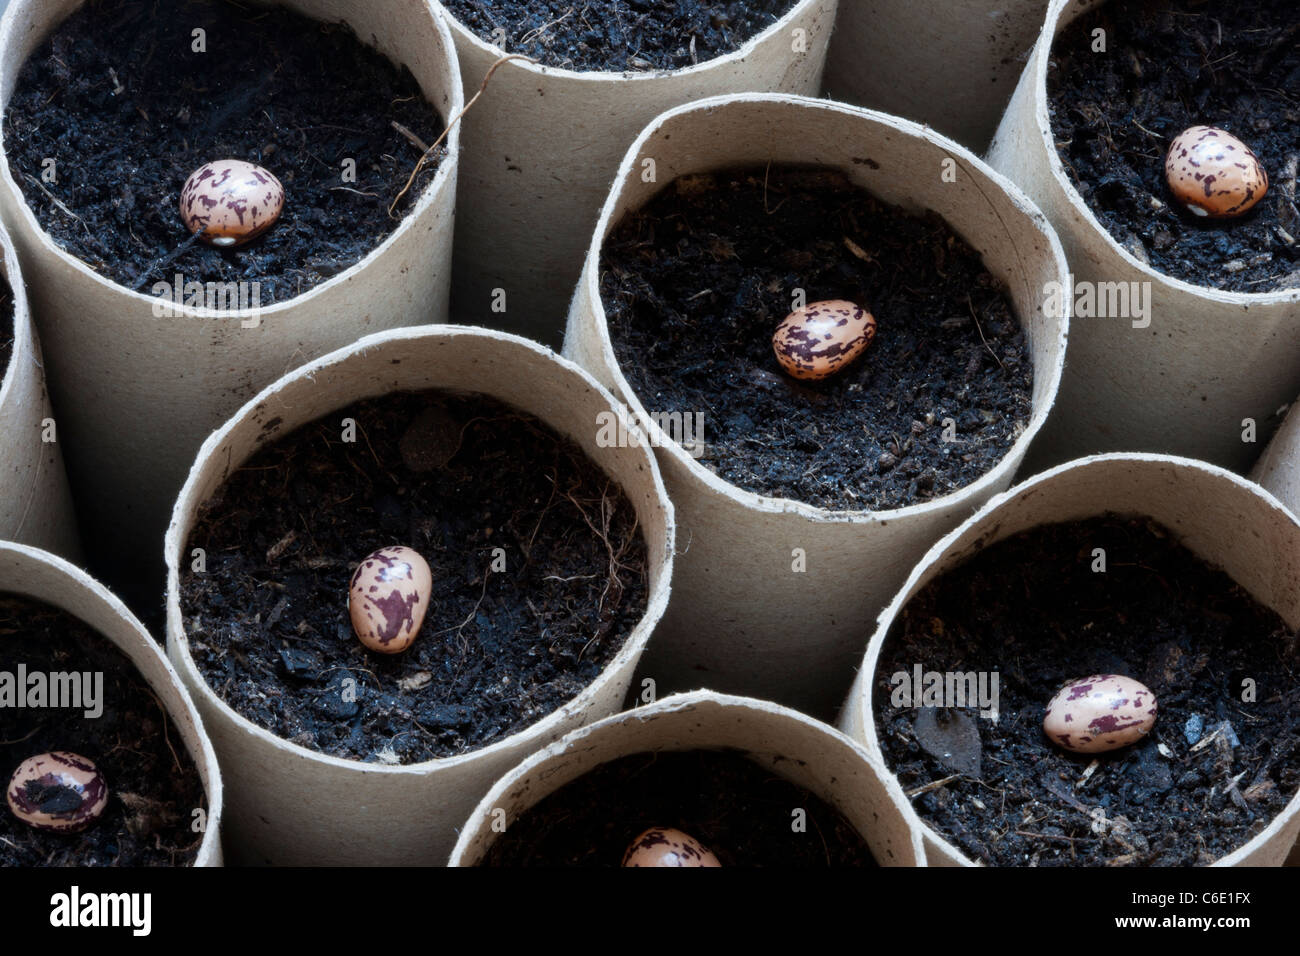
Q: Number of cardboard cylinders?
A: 11